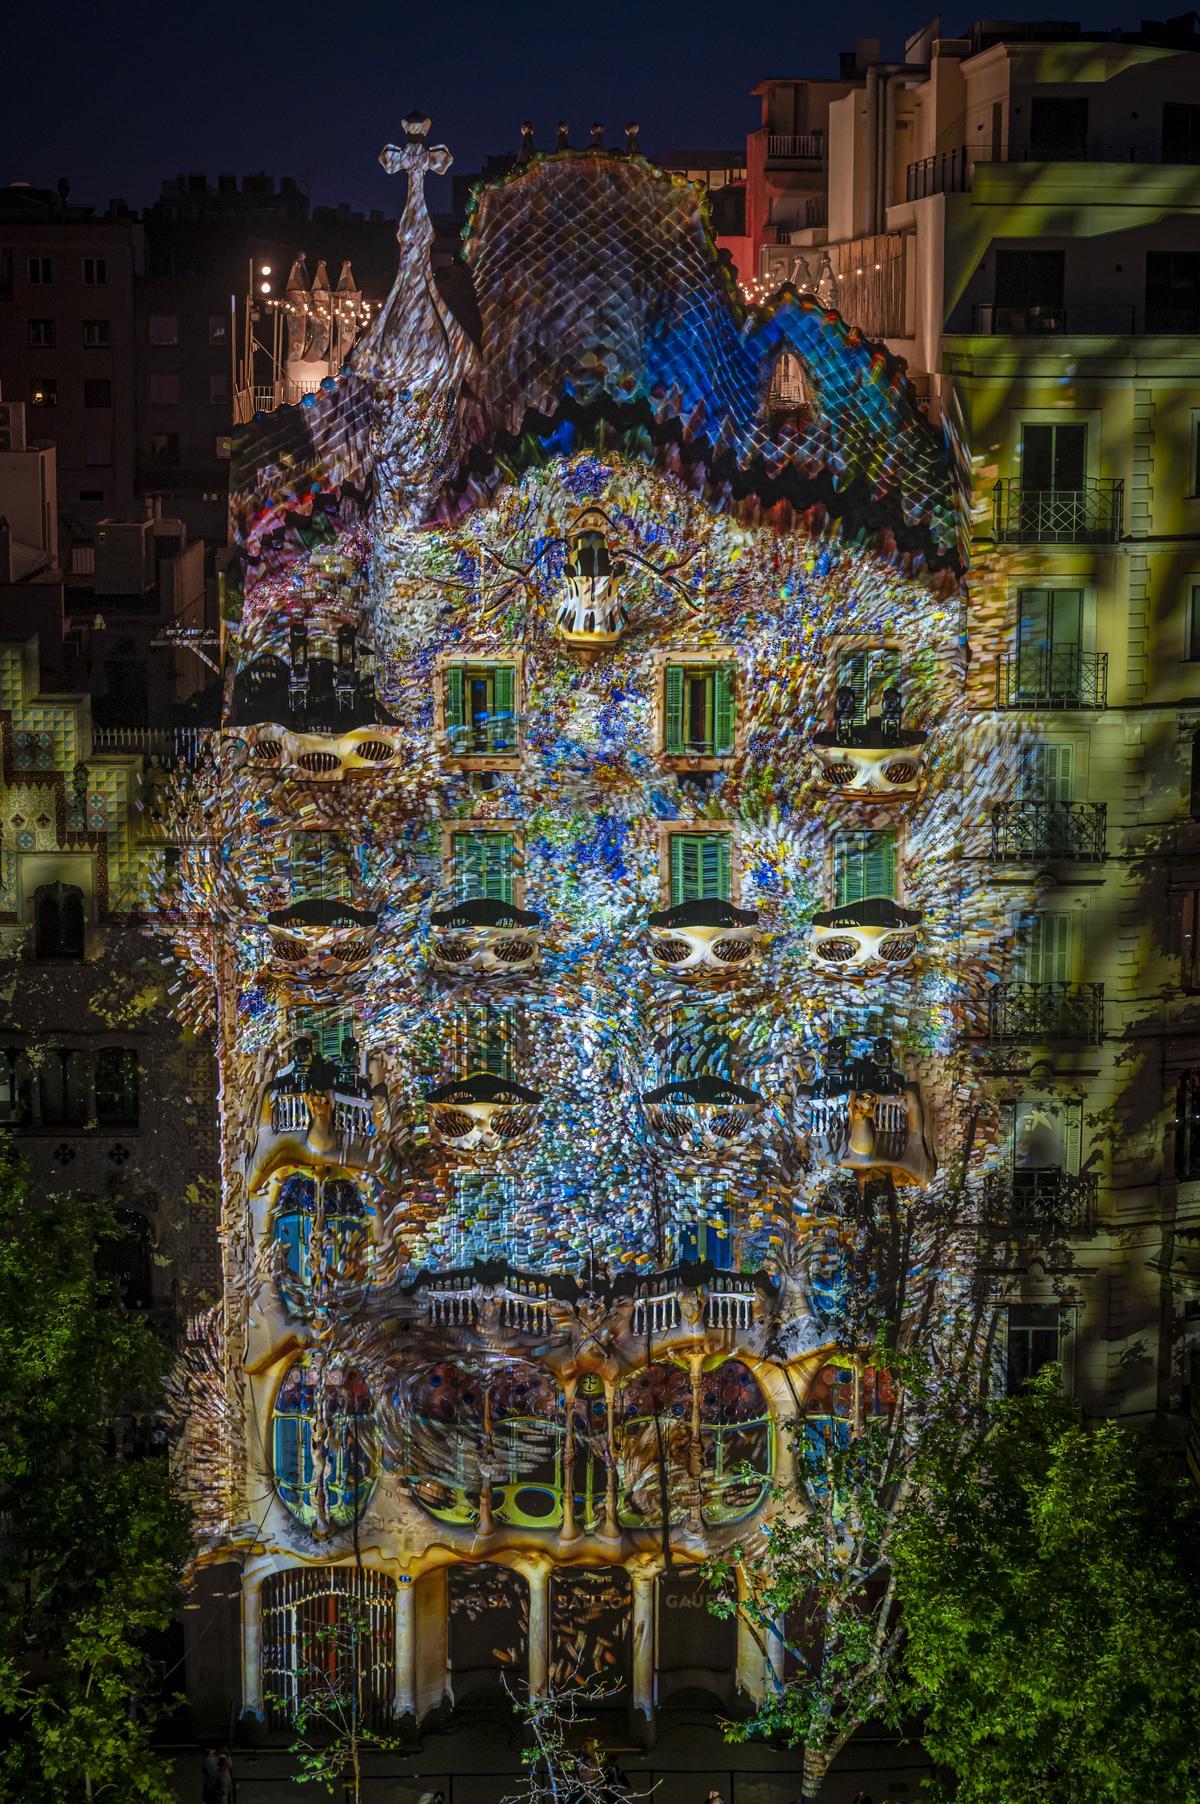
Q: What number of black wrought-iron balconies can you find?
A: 5